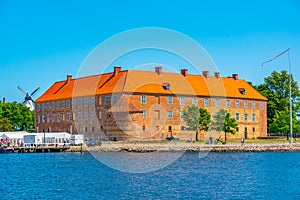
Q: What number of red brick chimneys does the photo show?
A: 7